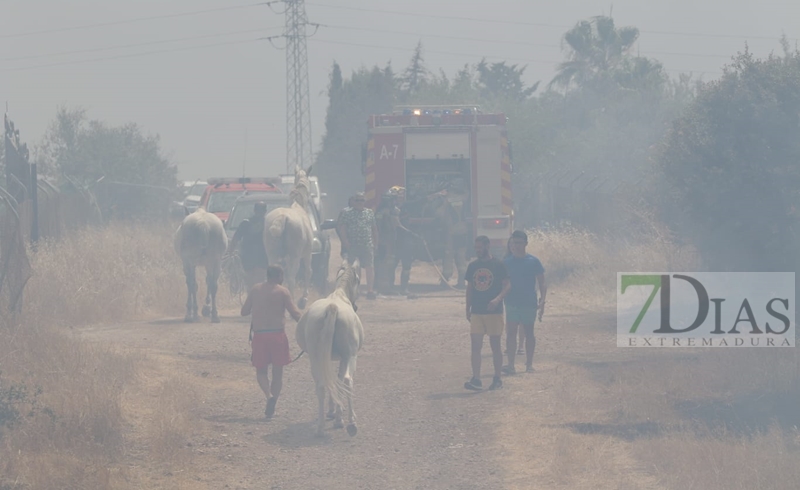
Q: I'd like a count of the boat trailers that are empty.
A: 0